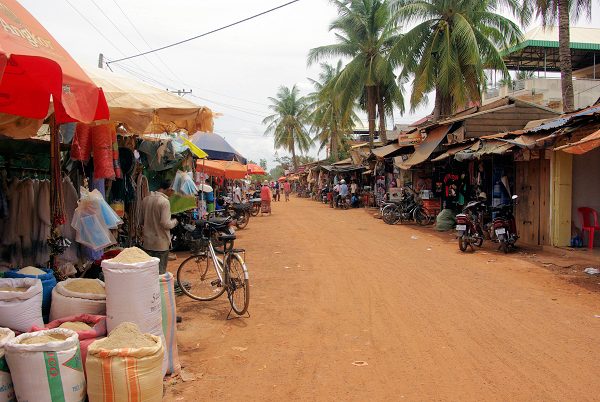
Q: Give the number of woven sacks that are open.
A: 8